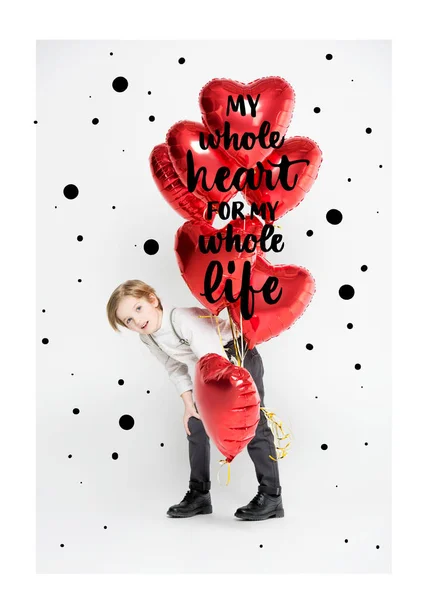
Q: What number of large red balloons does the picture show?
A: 7